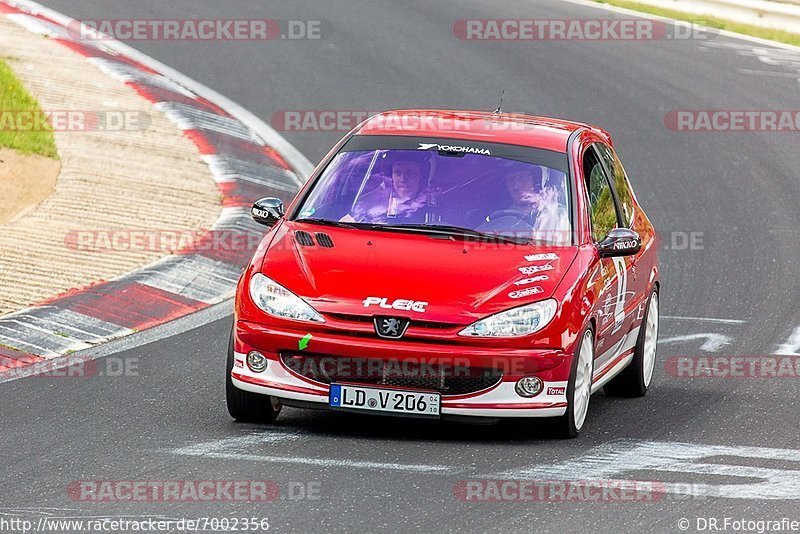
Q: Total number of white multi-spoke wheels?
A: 2